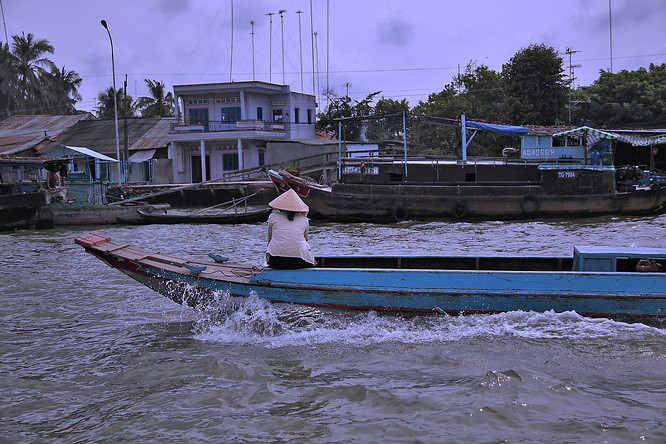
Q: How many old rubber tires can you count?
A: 3